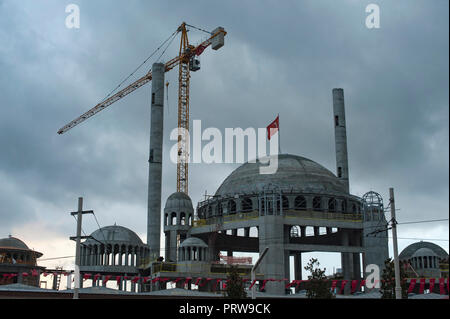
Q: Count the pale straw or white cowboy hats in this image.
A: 0